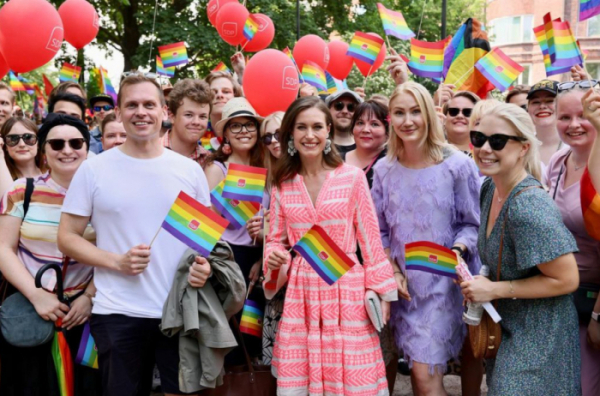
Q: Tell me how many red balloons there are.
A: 10